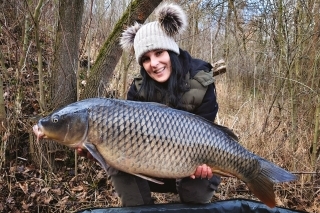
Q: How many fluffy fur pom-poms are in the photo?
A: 2